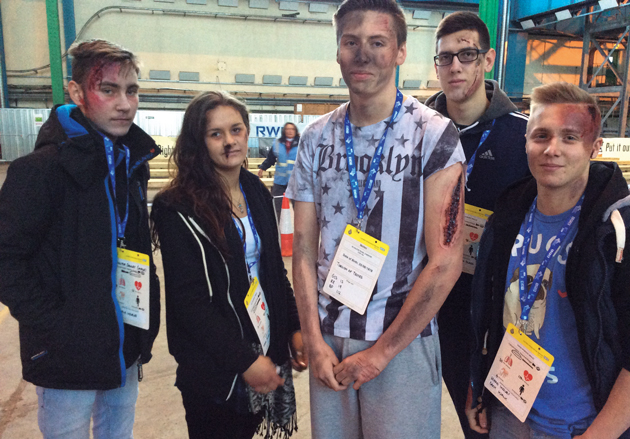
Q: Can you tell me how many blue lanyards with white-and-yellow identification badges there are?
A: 5